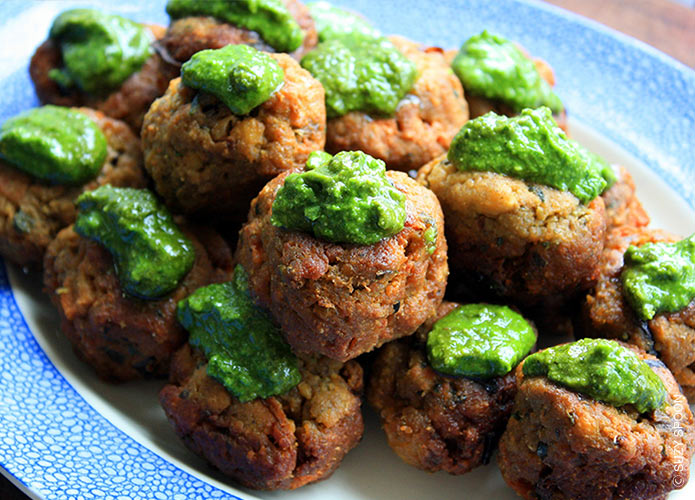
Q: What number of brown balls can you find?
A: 15